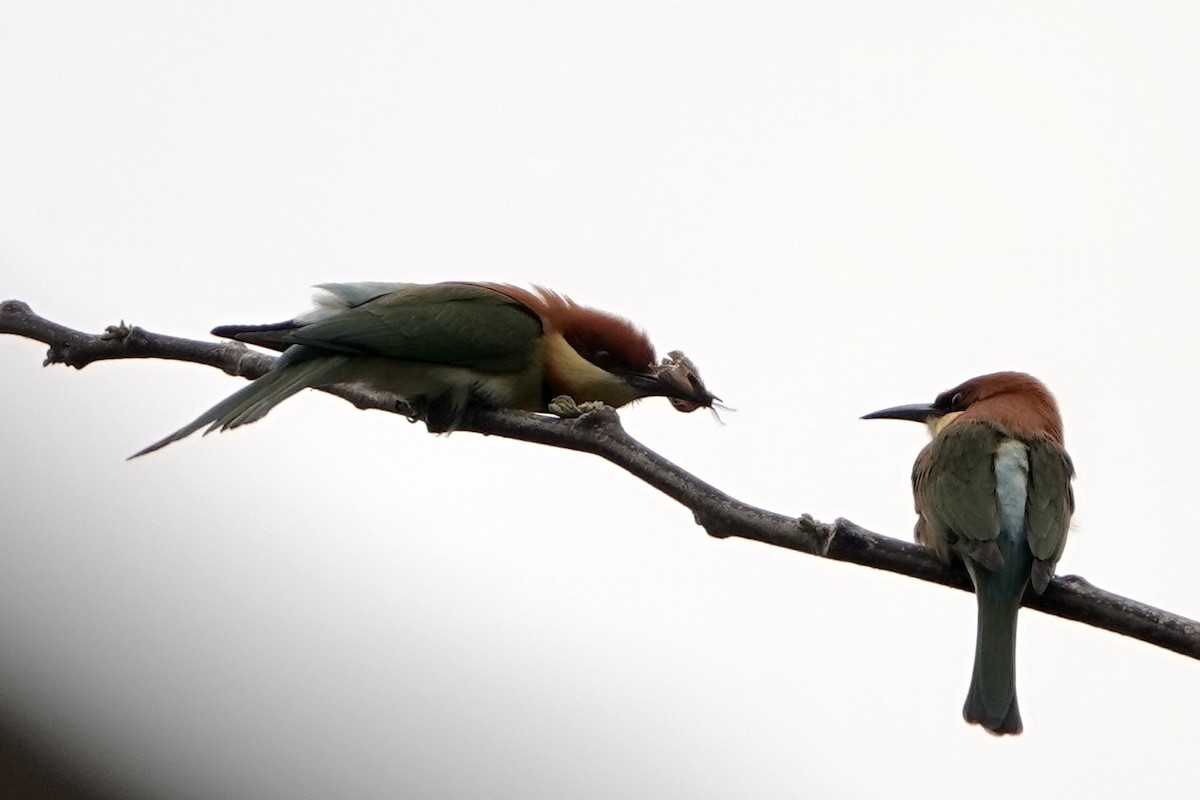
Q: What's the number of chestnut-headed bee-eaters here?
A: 2